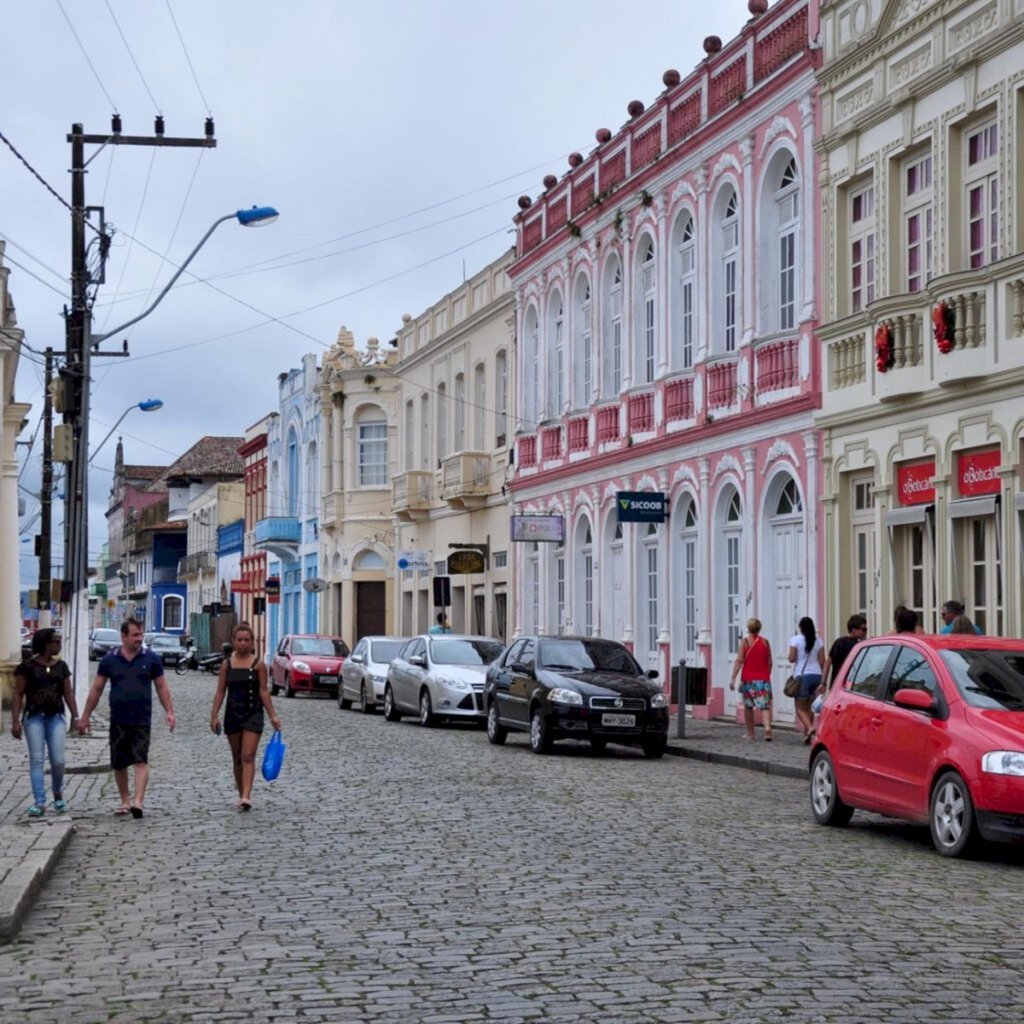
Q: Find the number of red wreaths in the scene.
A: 2